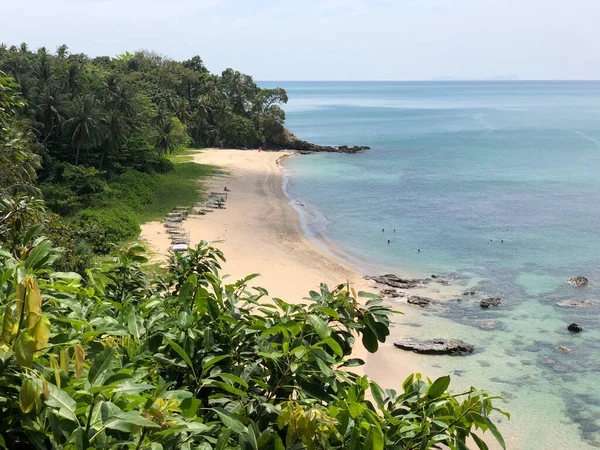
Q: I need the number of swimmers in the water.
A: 6